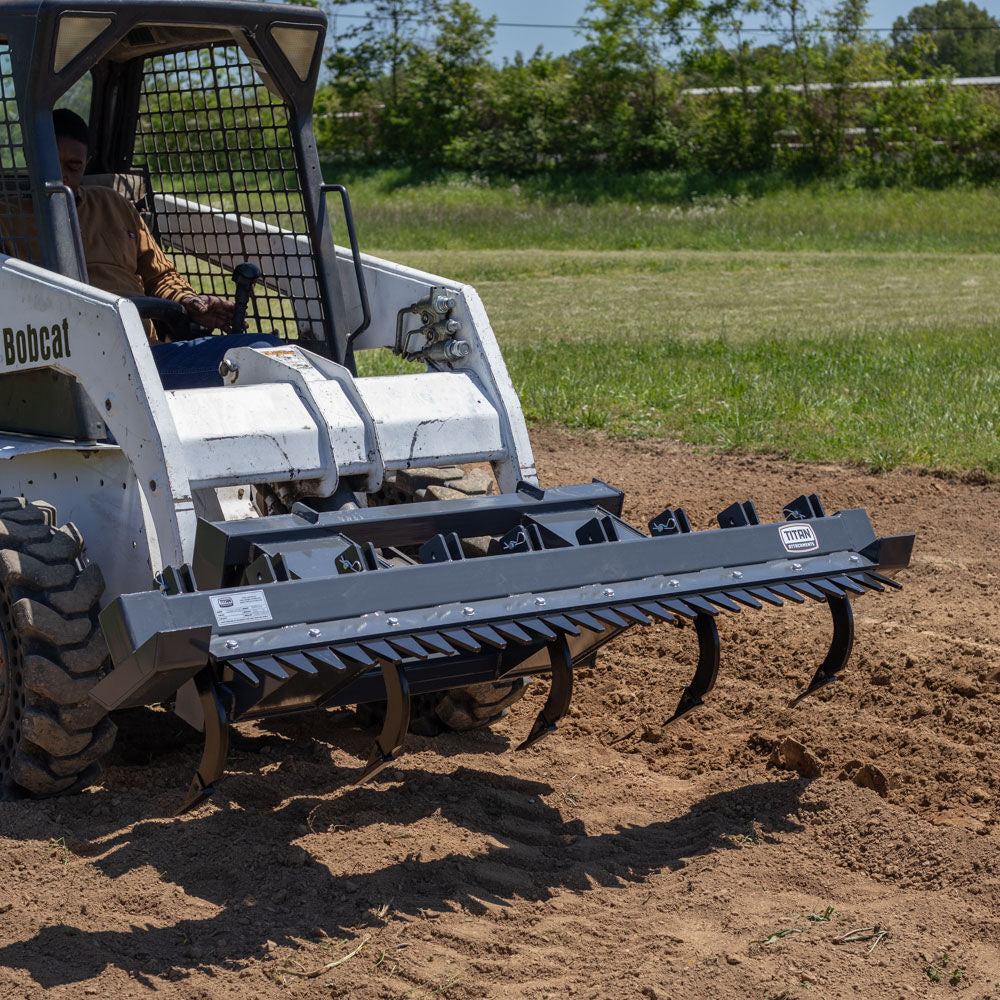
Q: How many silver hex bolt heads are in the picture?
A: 10